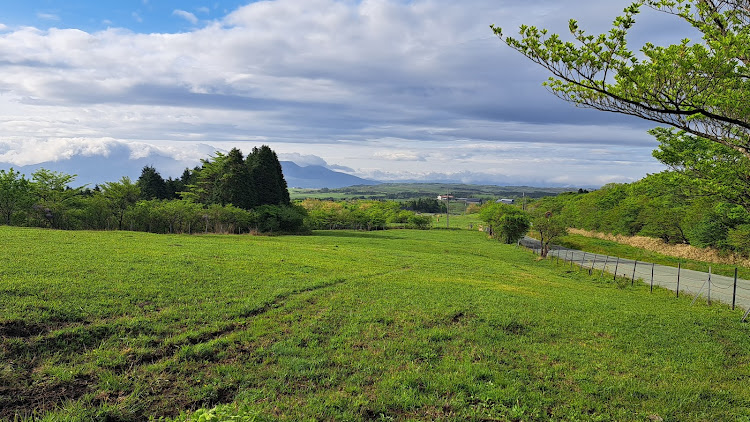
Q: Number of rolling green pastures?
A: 1